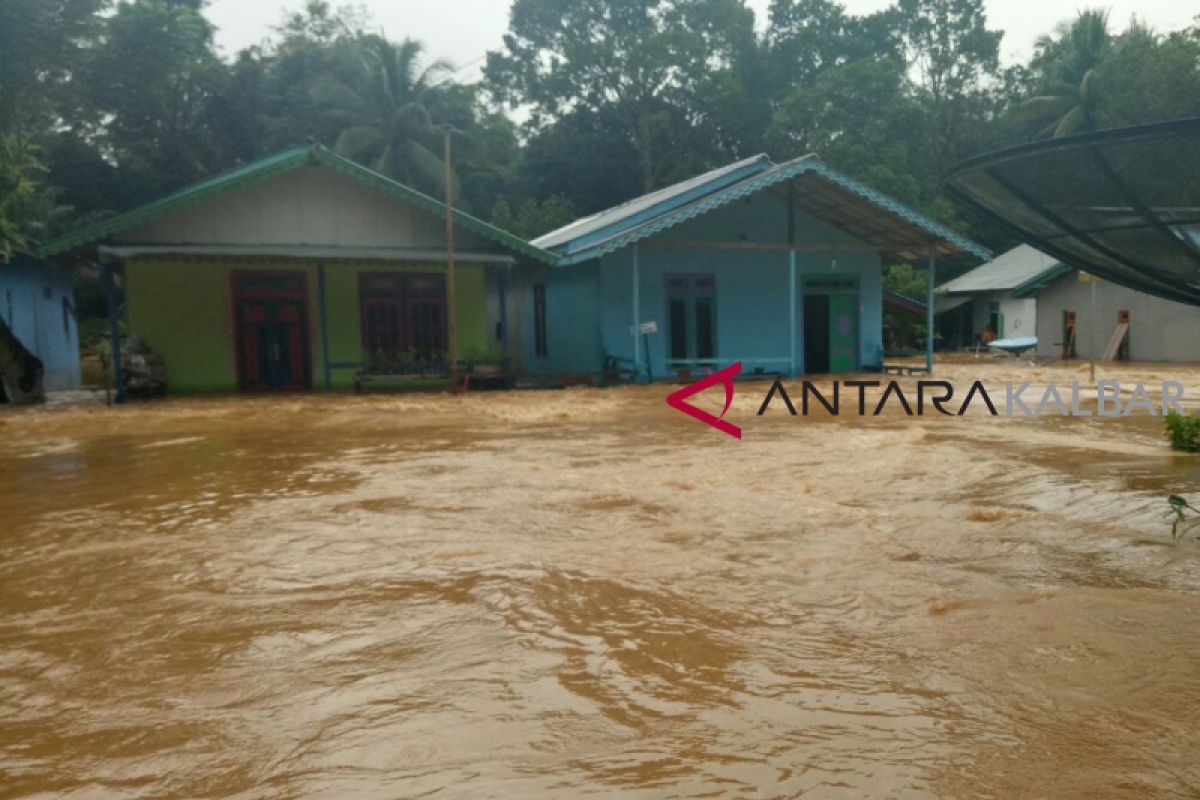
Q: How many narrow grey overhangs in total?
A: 1